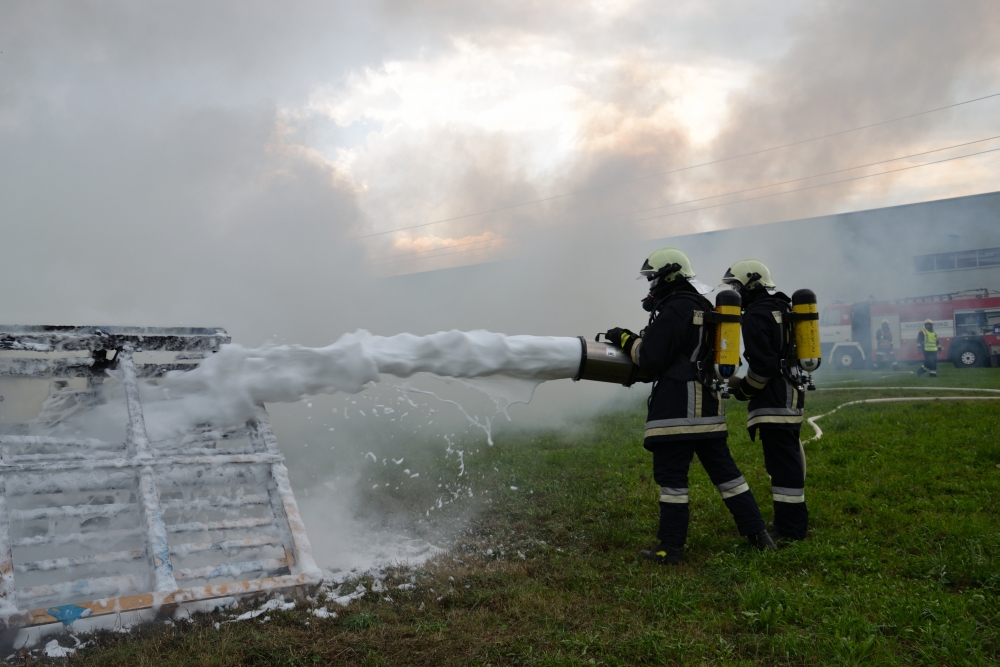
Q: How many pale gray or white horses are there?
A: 0